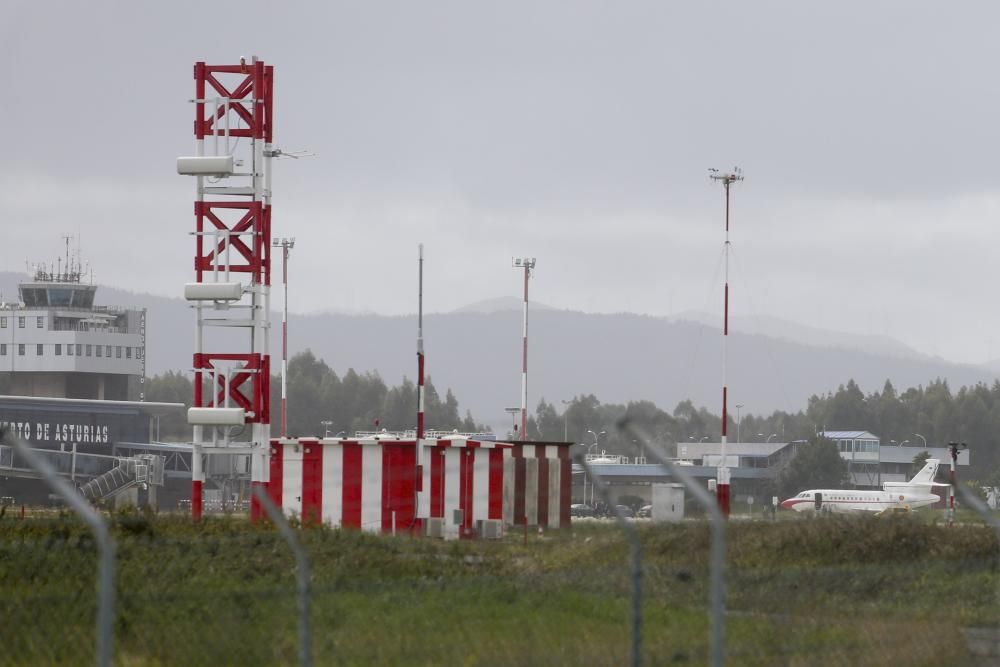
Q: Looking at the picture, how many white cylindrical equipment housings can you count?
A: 3